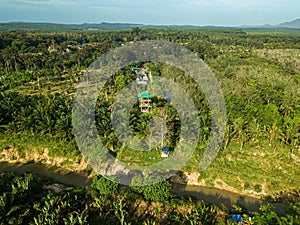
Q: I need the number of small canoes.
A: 0